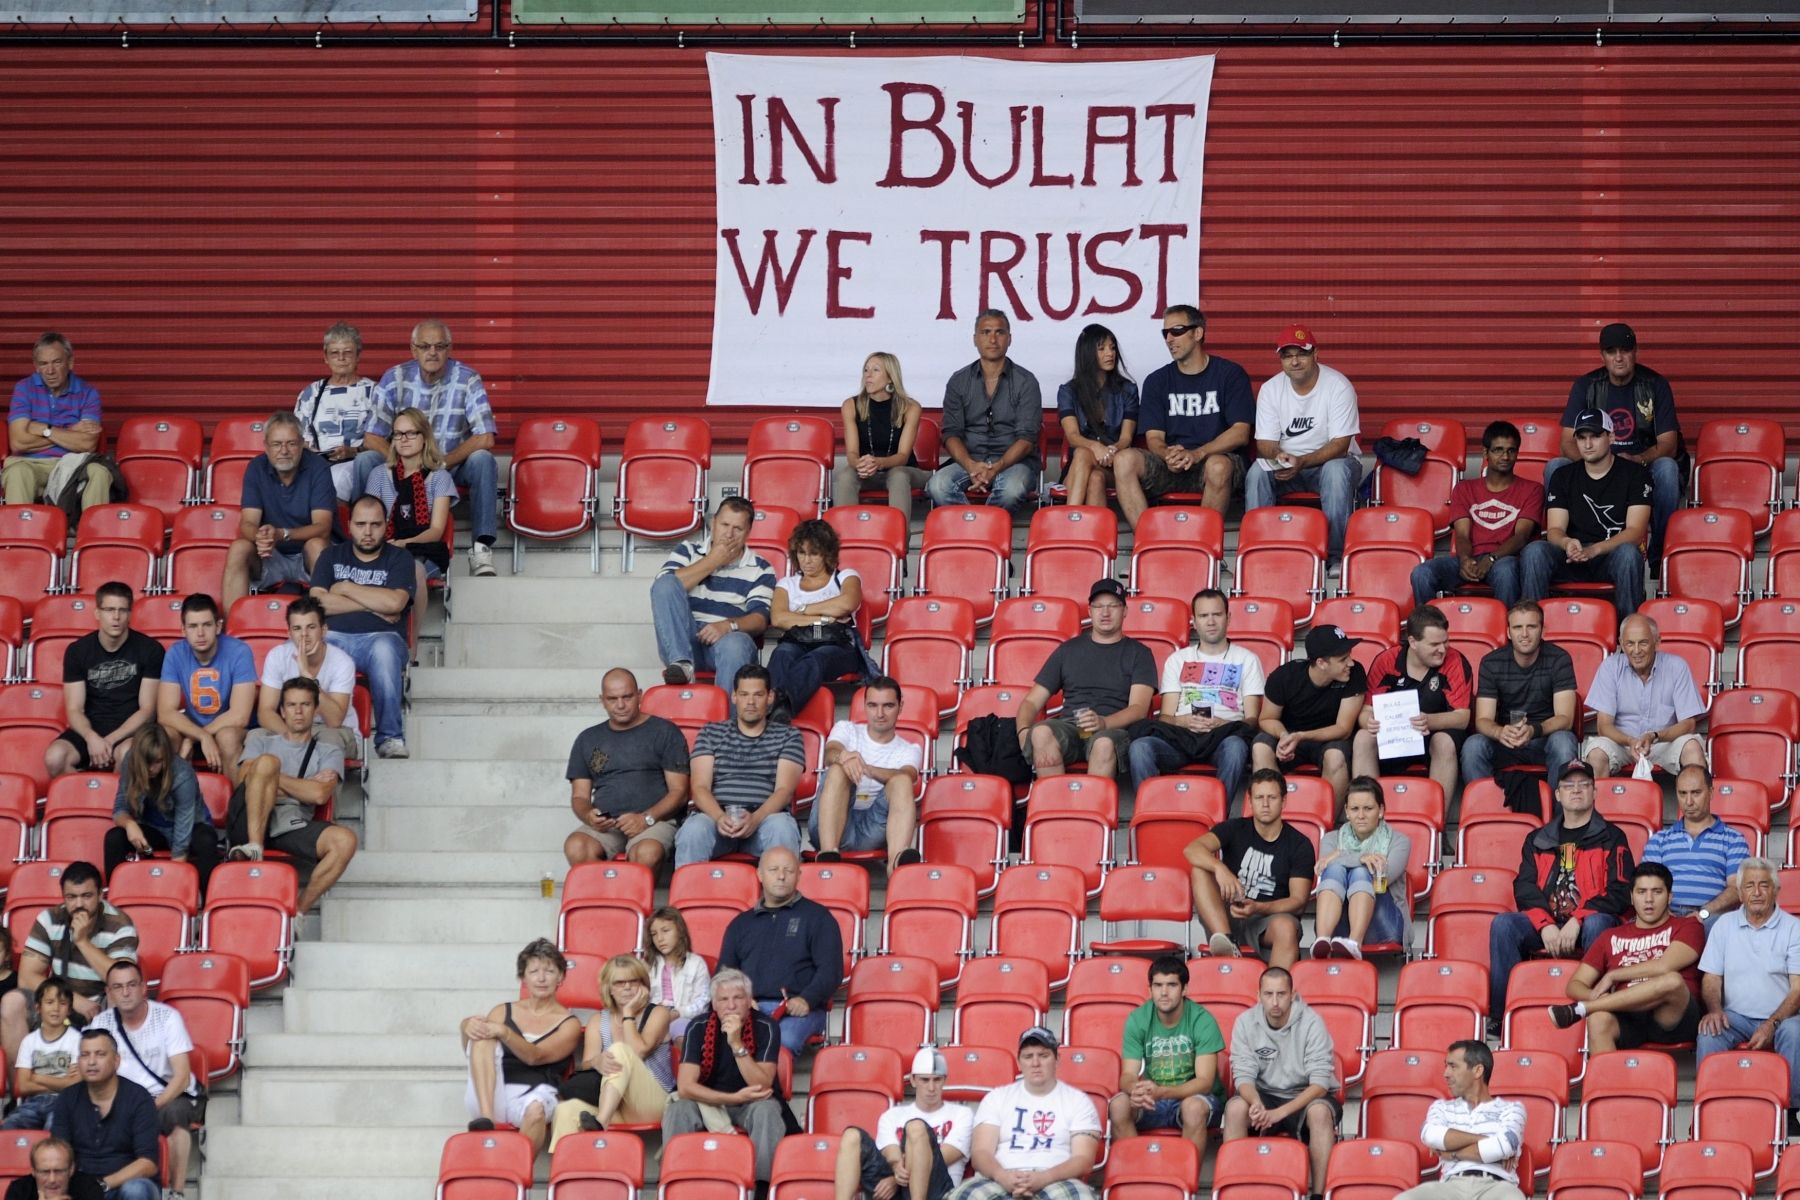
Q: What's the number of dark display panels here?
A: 1